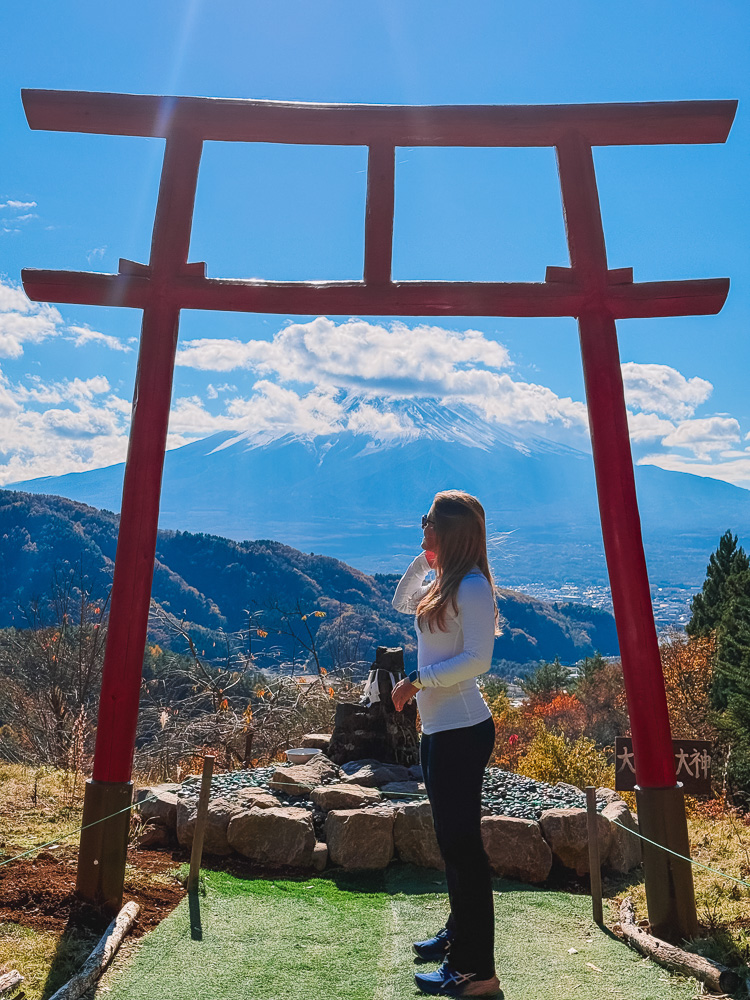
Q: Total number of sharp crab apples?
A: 0